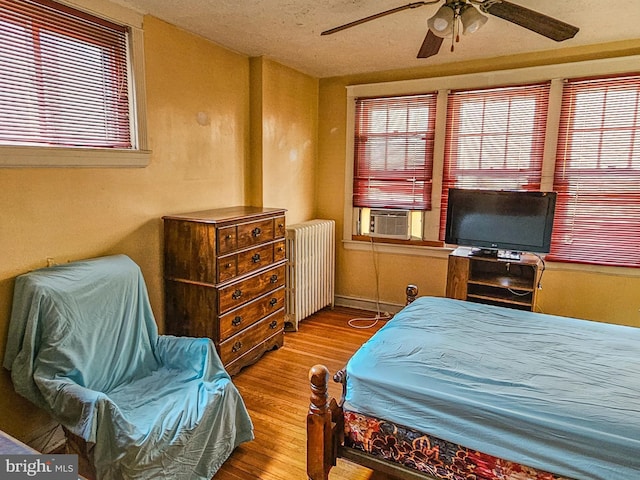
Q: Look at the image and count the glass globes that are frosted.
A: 2